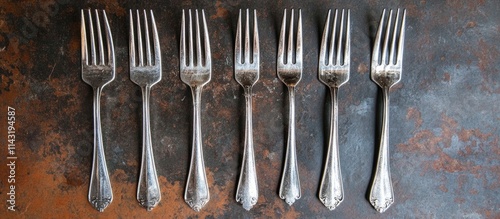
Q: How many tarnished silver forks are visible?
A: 7